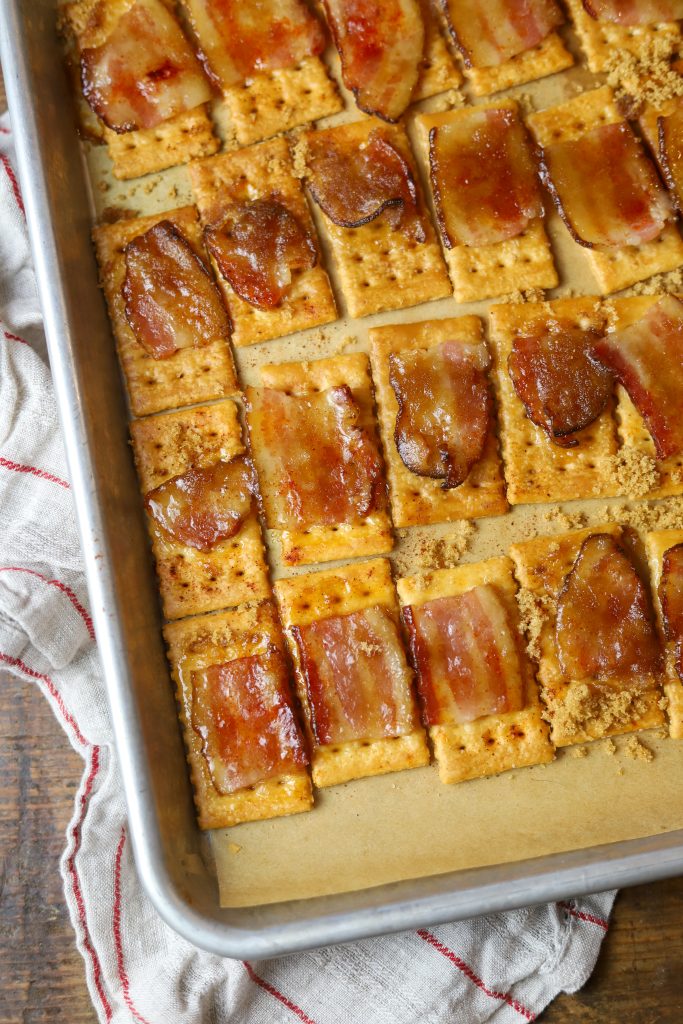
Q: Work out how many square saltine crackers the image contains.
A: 0